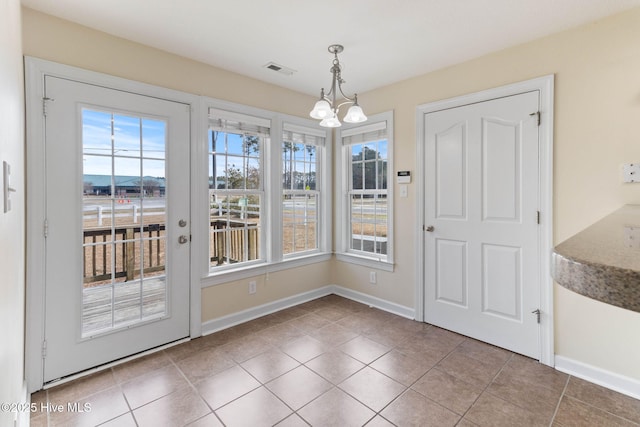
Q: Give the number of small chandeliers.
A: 1